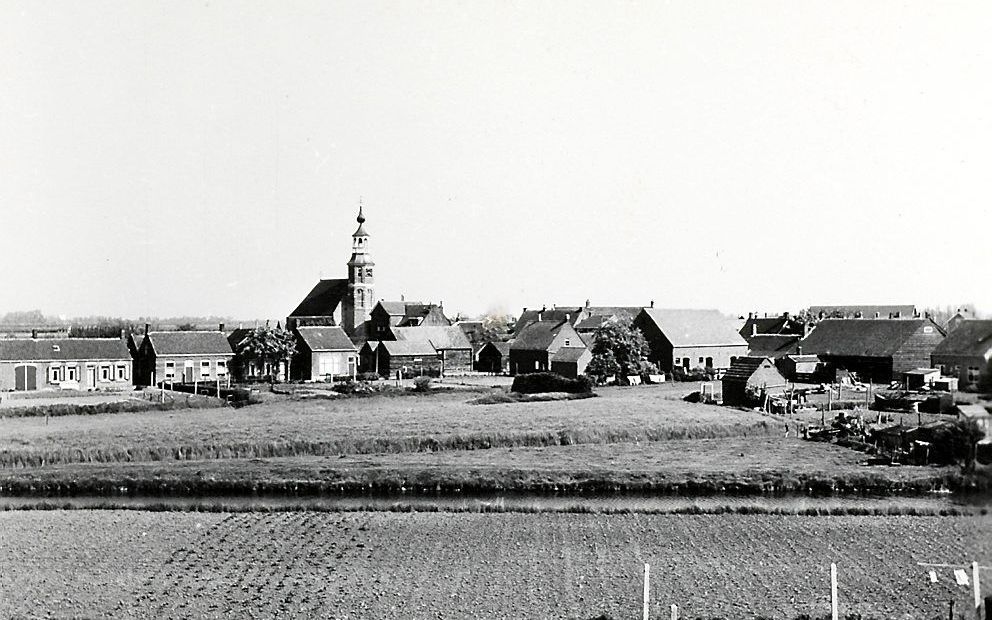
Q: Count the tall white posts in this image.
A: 3